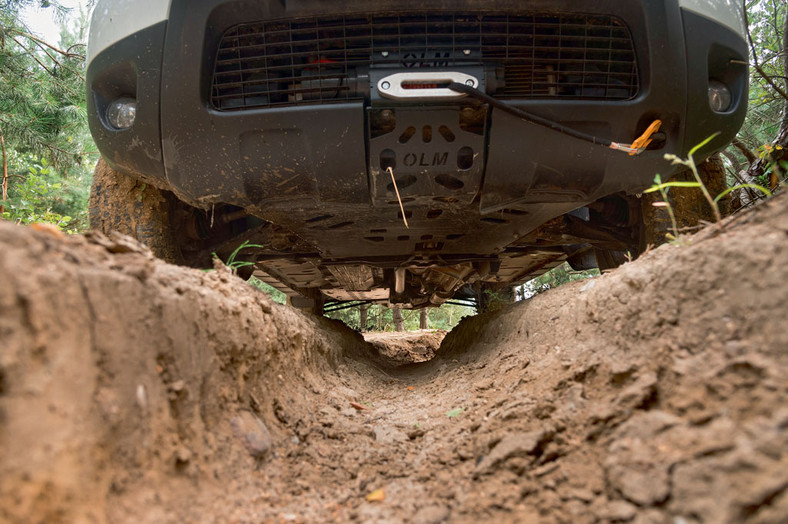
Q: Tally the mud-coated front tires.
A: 2